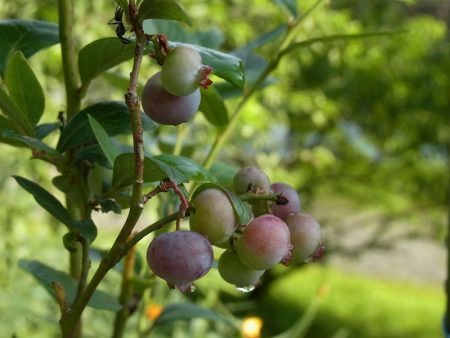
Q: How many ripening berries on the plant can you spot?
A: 9